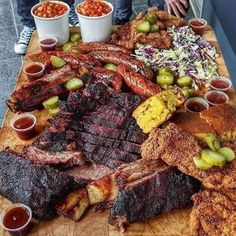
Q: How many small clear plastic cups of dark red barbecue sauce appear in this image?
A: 8